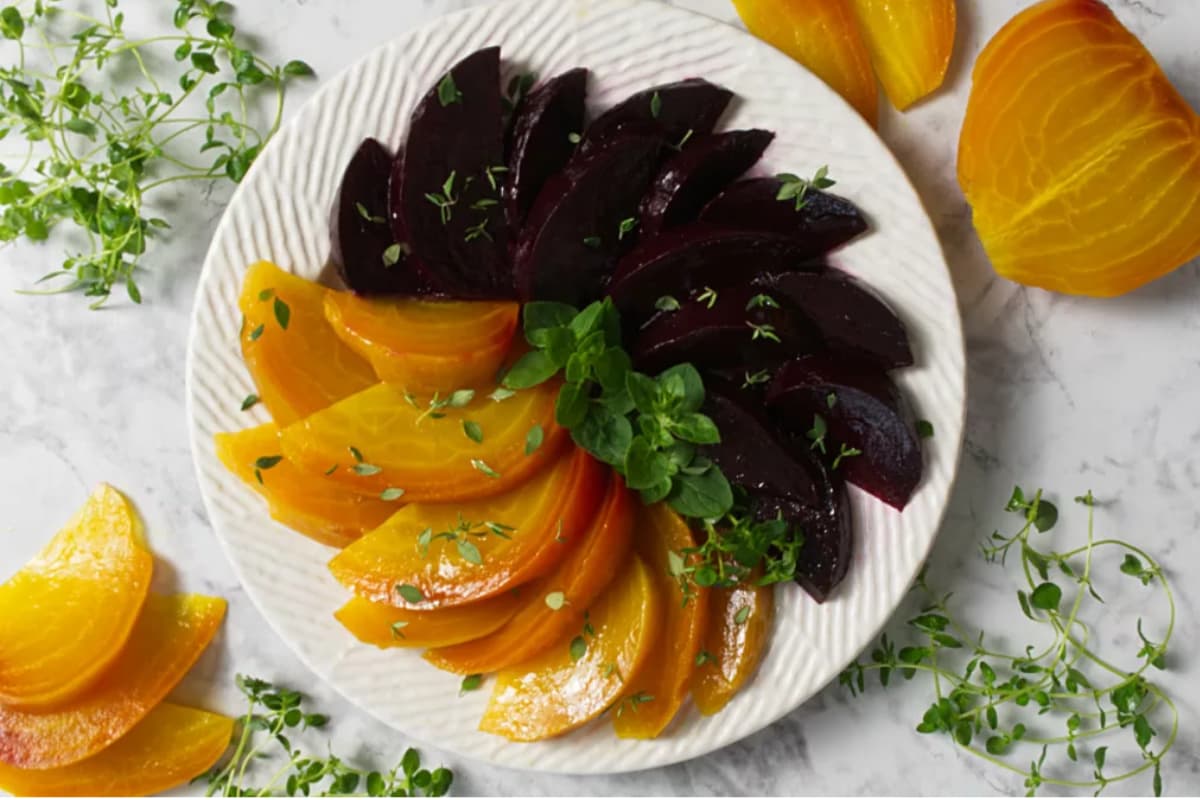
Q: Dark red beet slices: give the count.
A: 13